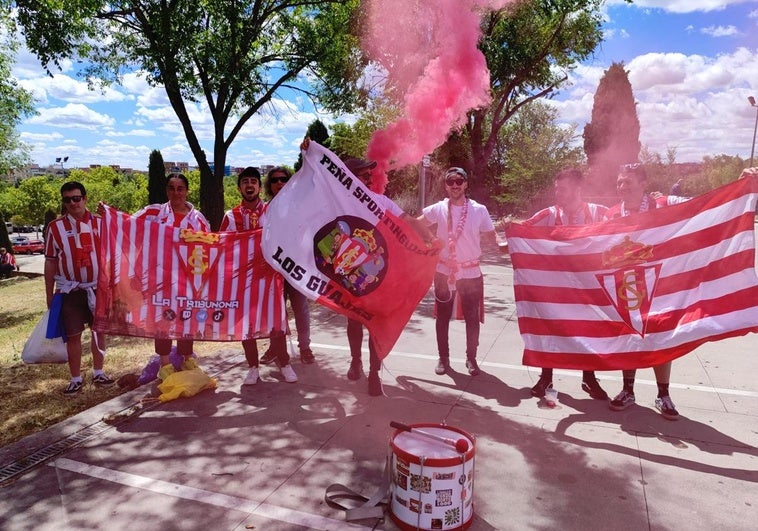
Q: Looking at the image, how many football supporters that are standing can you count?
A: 8